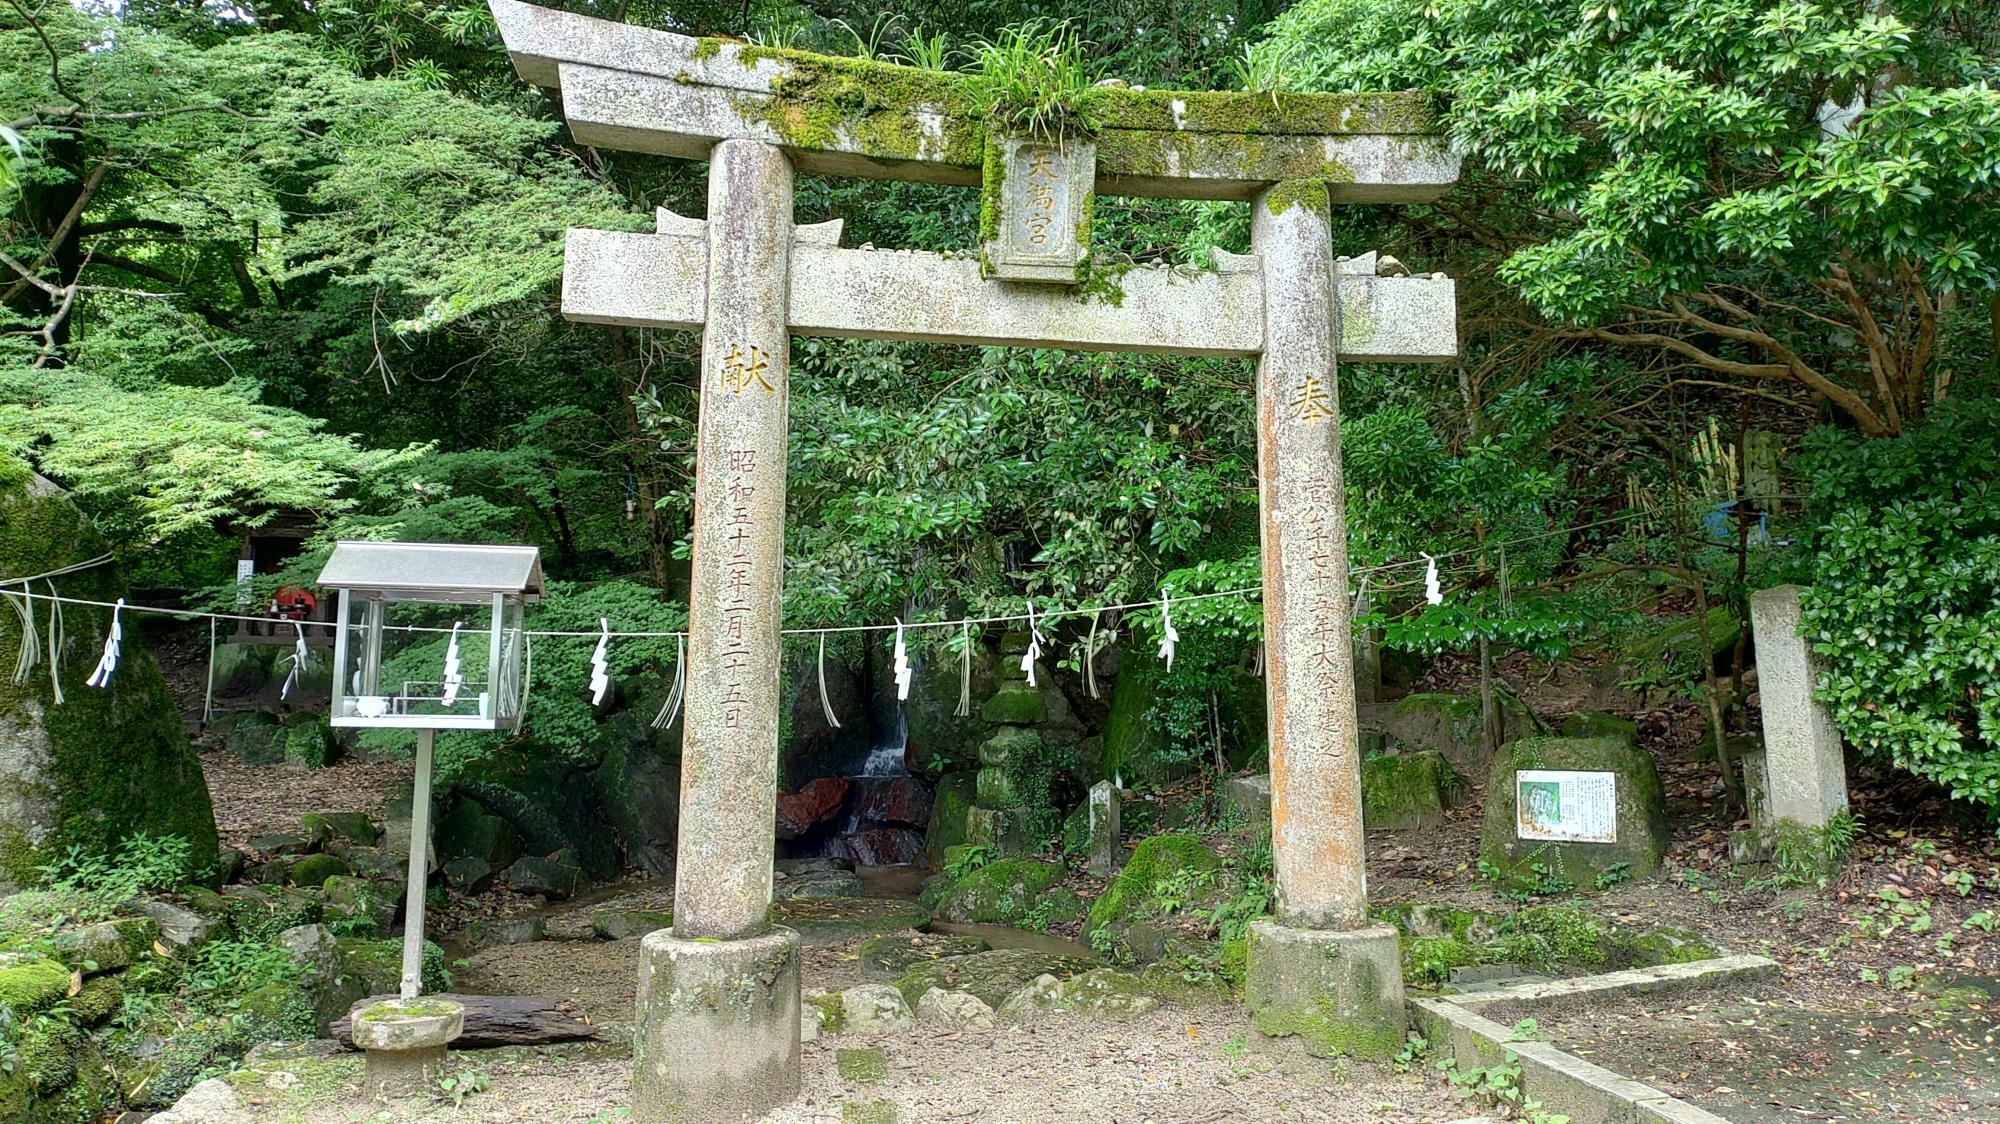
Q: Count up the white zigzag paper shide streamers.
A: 8